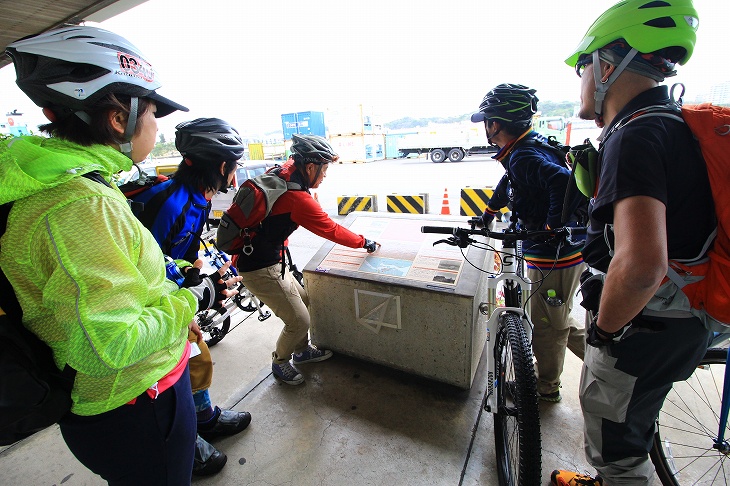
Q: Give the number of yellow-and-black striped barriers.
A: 3